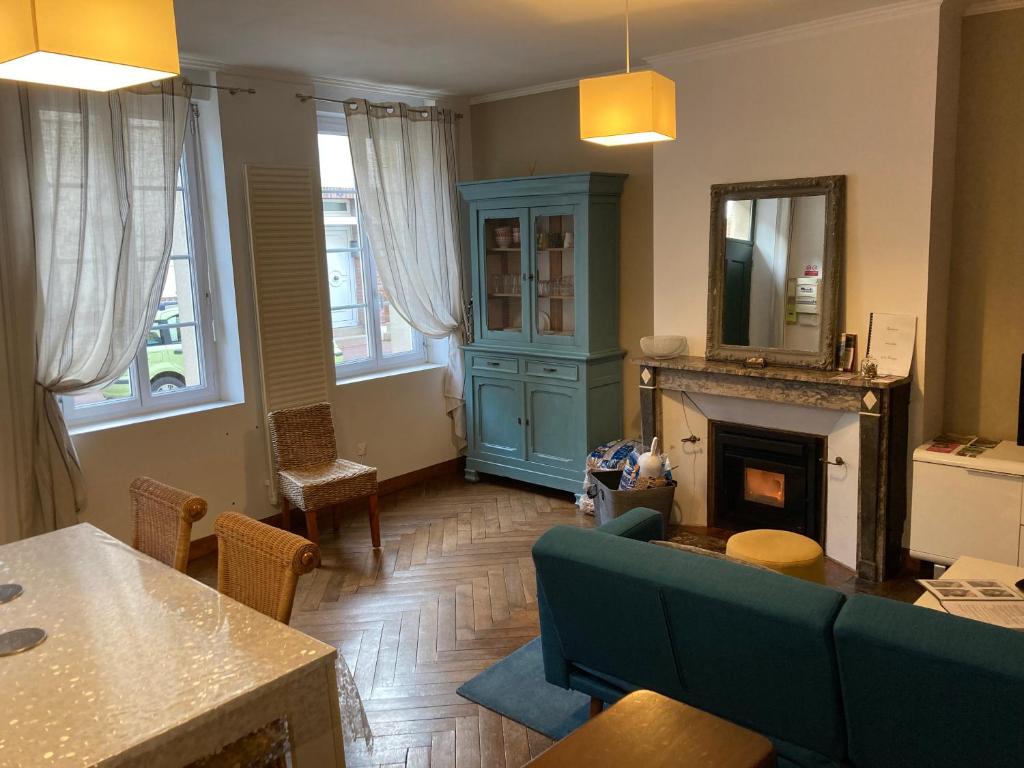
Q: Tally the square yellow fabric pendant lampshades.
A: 2